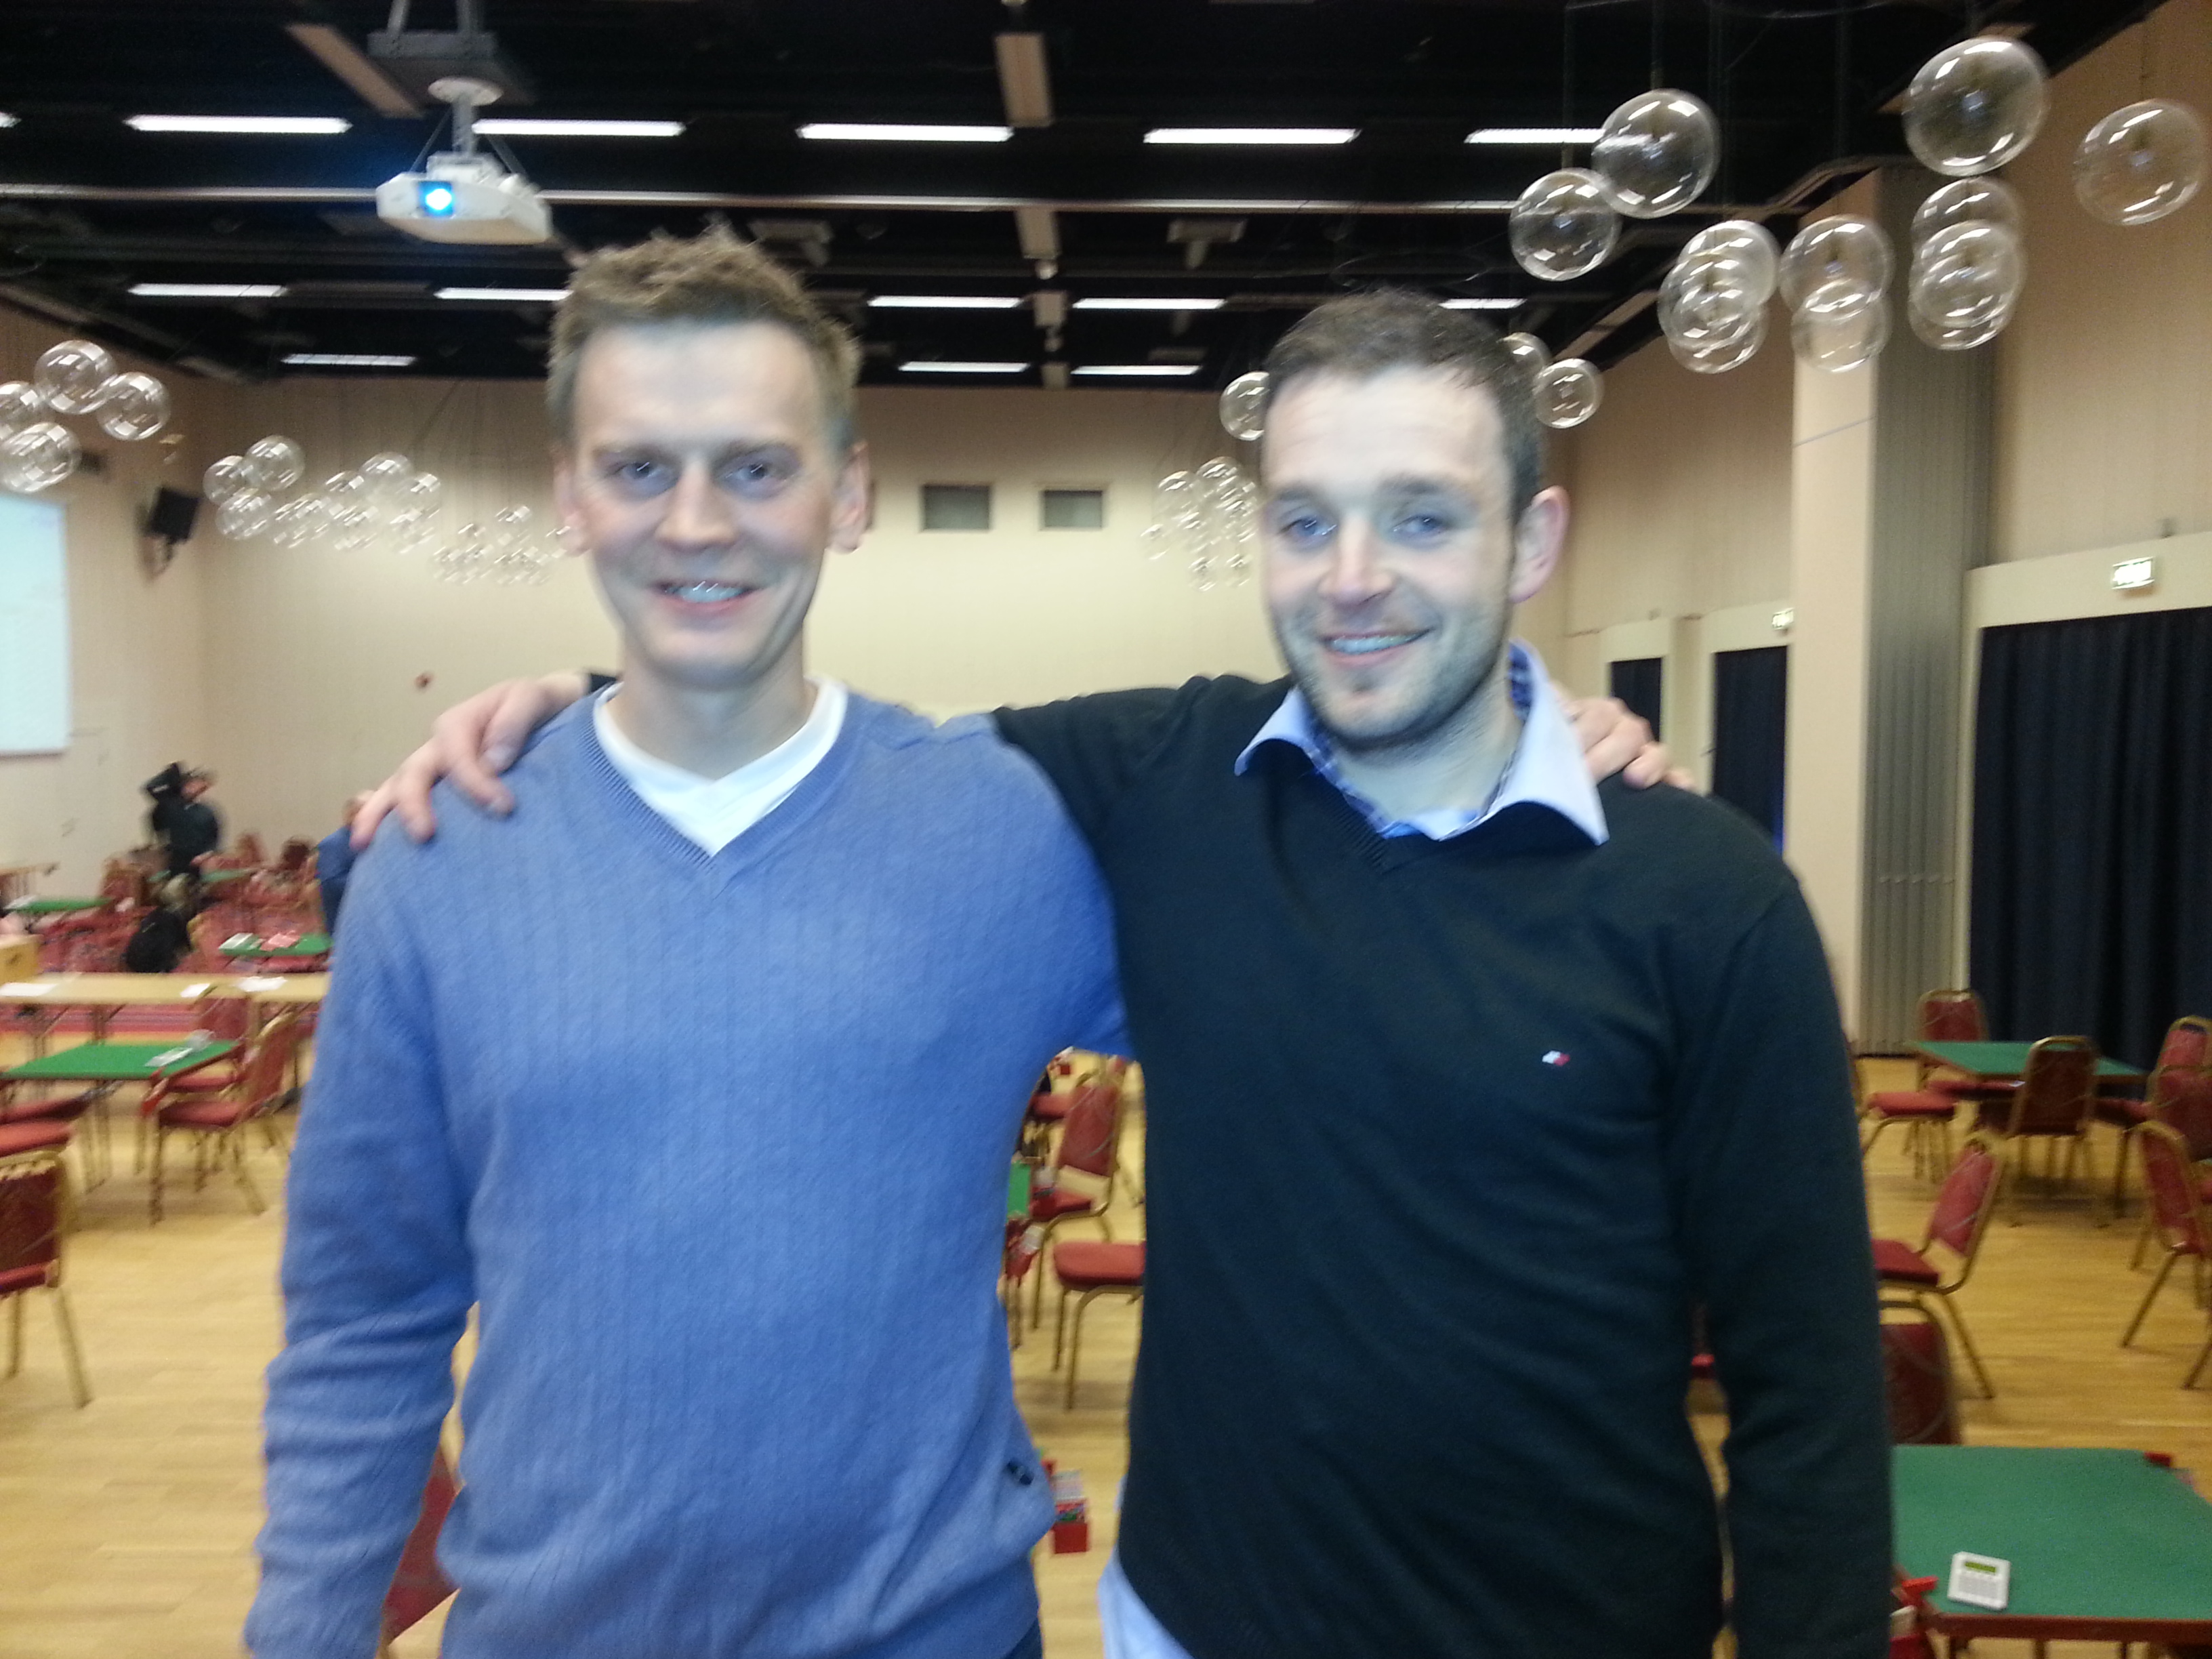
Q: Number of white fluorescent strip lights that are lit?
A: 14